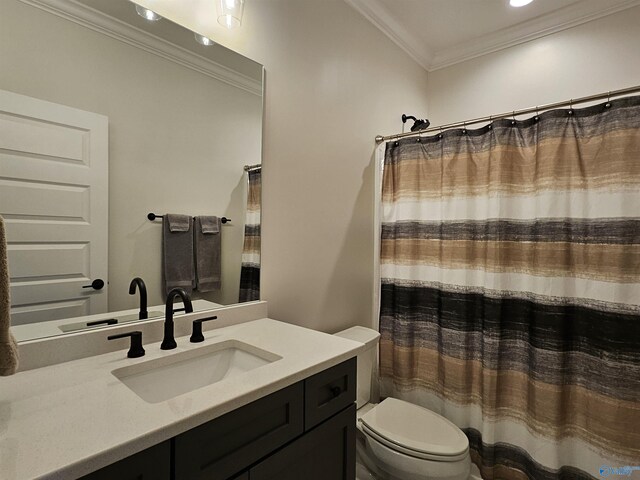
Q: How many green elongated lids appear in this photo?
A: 0